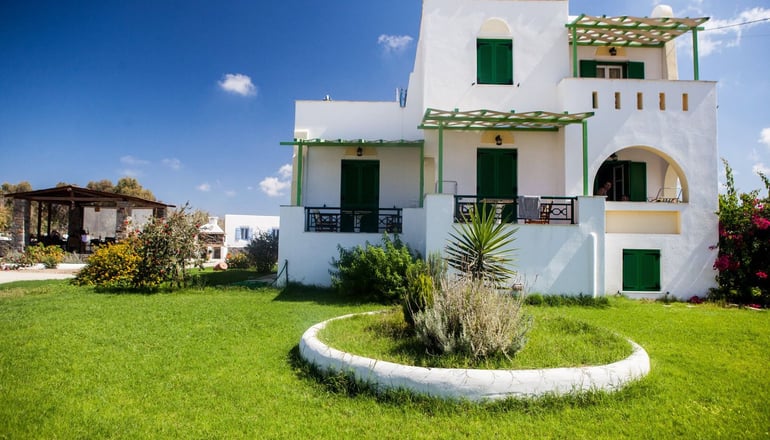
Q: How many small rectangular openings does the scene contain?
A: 5